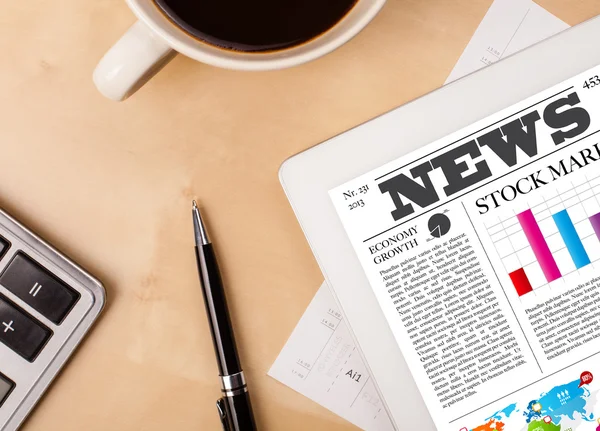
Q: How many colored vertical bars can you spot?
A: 4